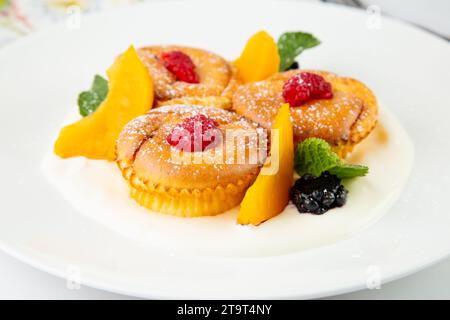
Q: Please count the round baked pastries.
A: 3